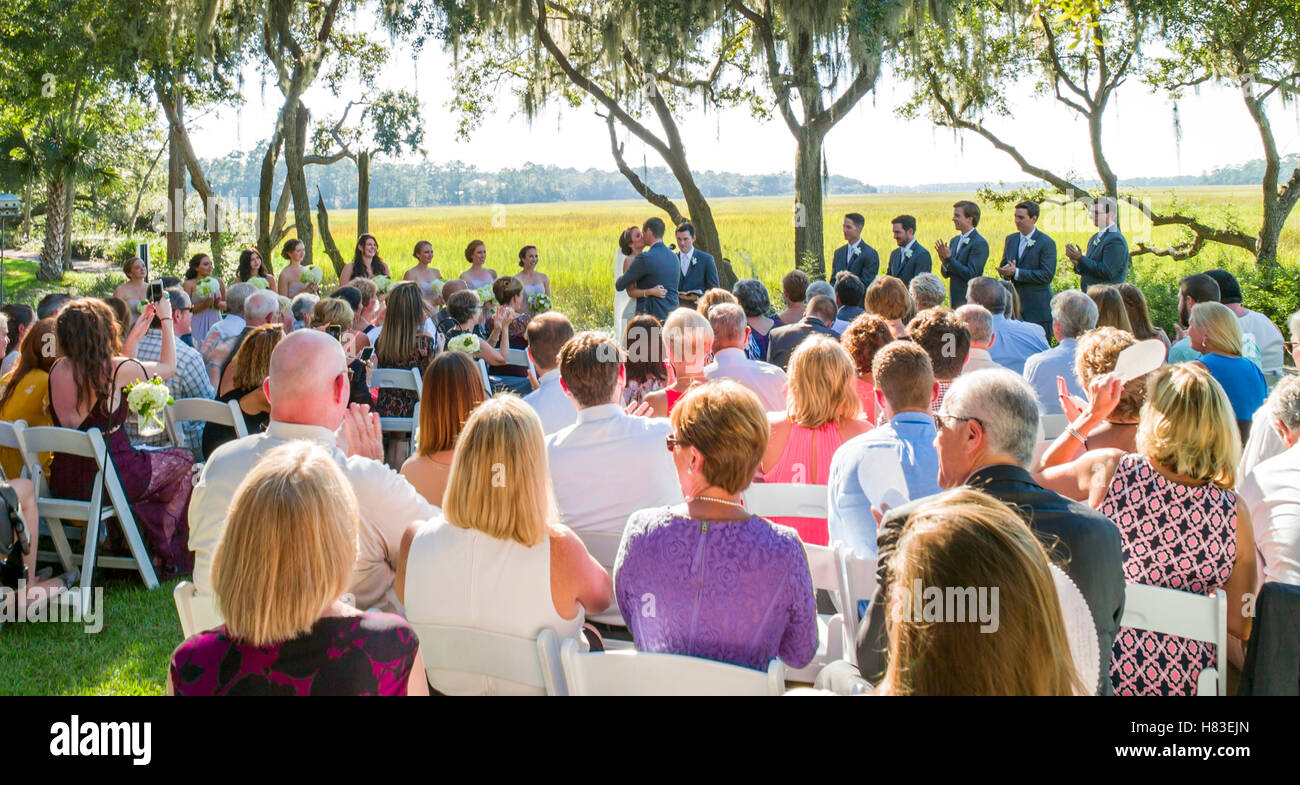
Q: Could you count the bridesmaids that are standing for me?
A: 8